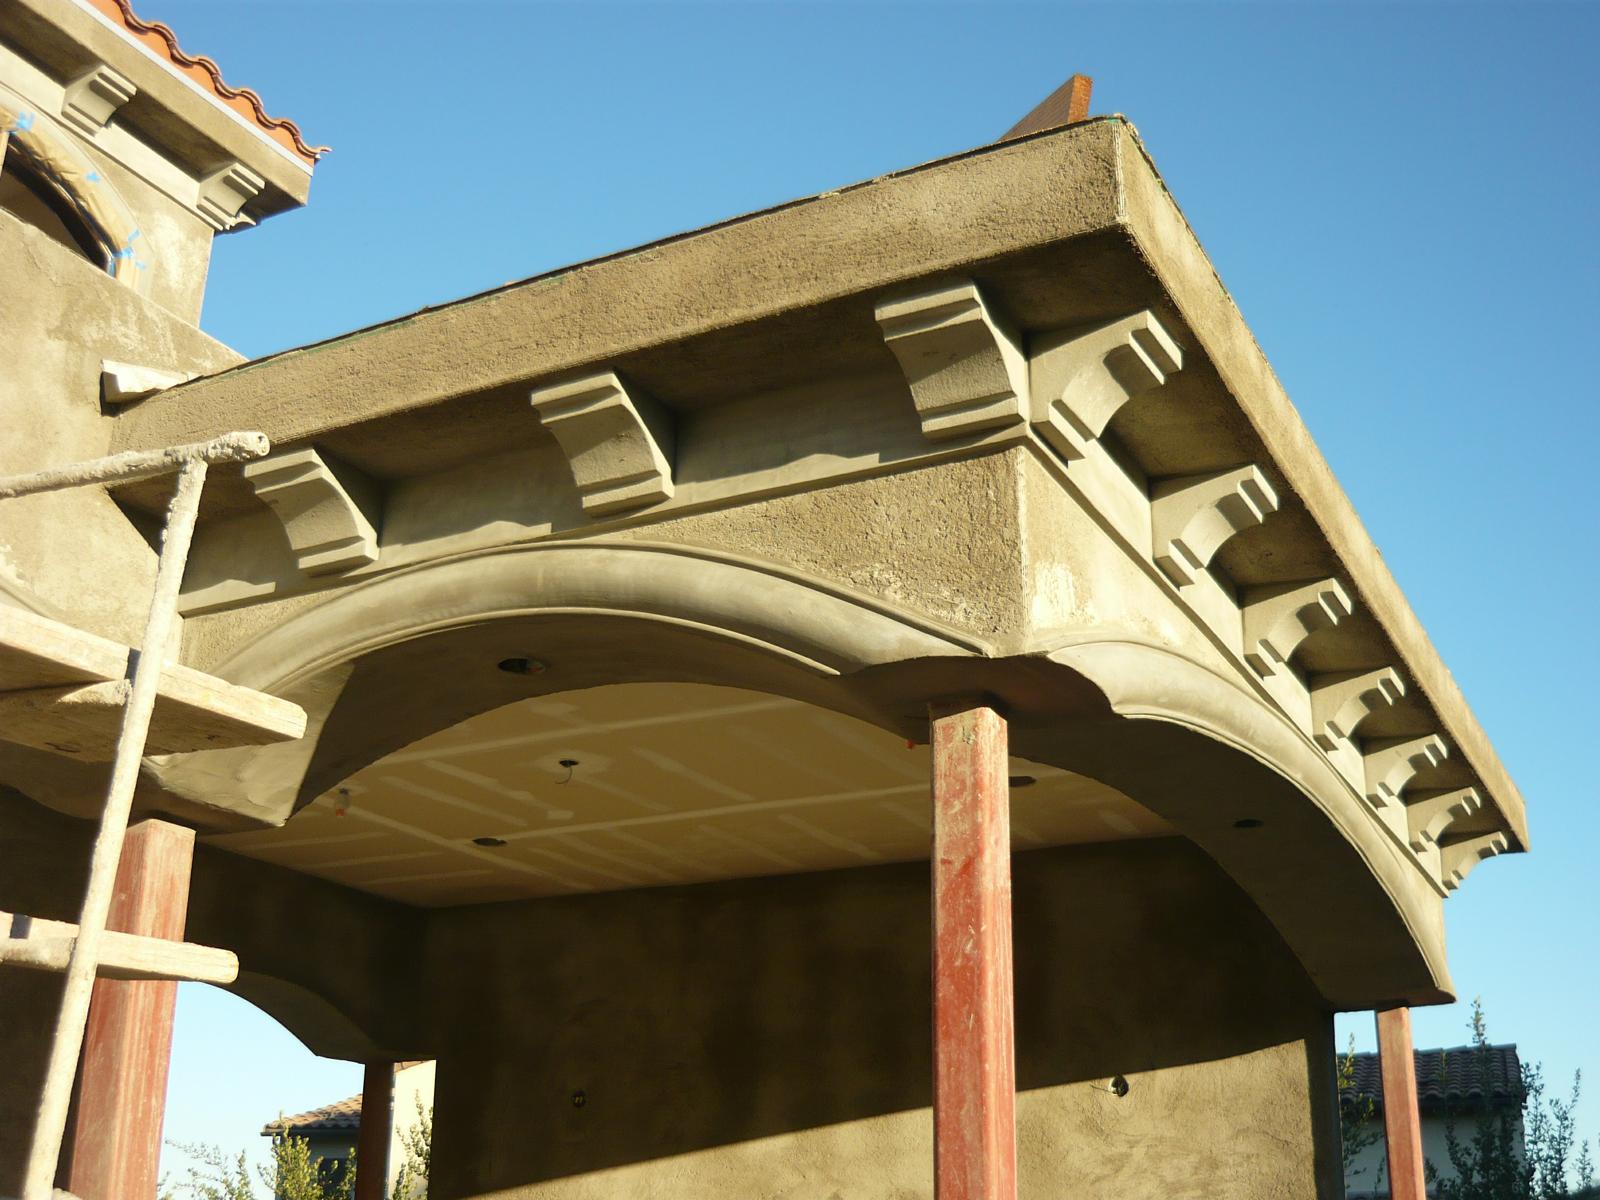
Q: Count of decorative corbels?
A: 12